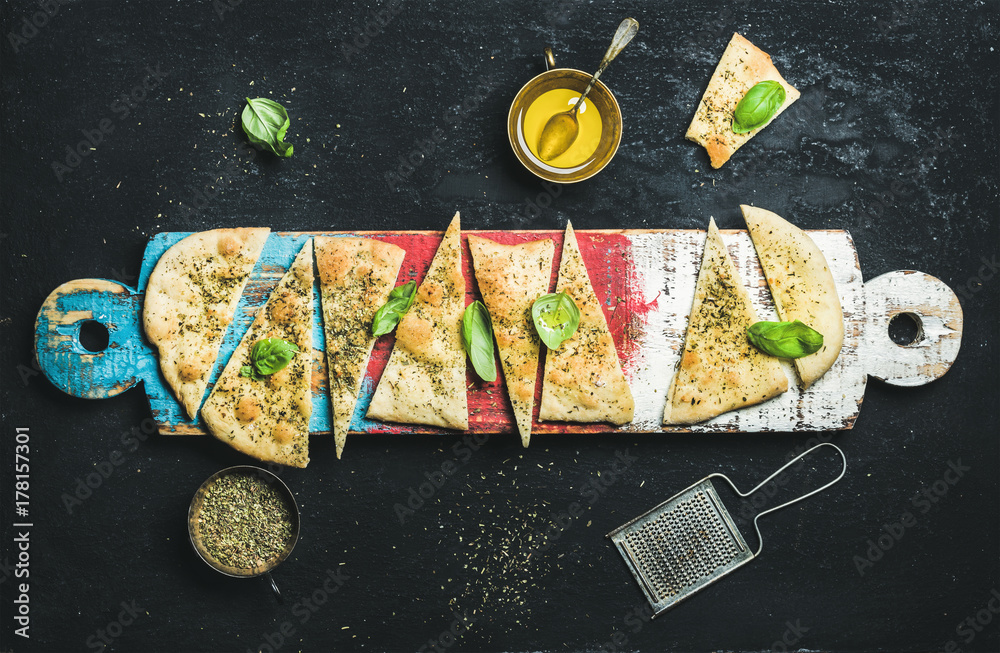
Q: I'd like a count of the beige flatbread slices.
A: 9